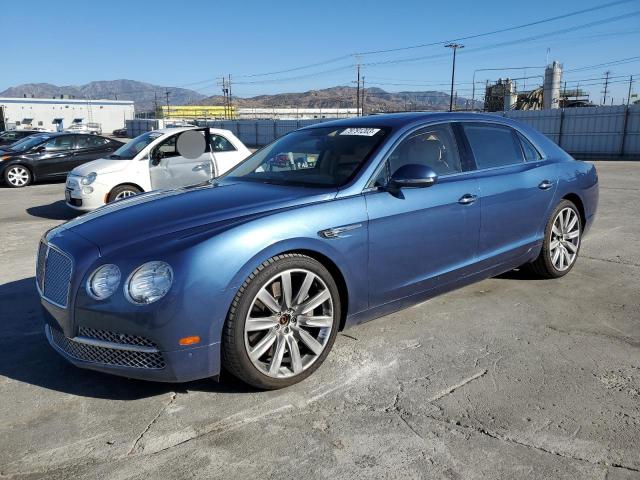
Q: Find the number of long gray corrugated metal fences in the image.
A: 1